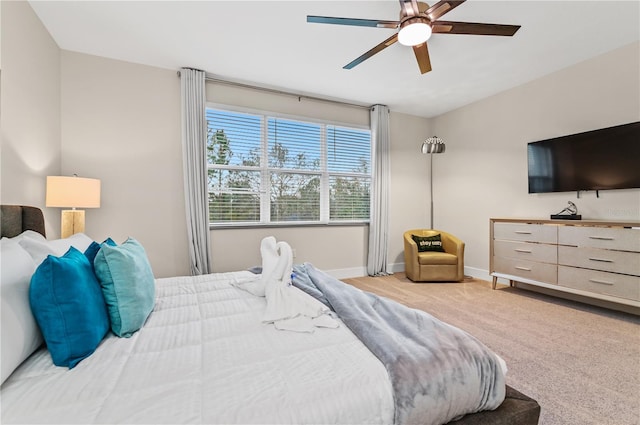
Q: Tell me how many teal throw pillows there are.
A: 3